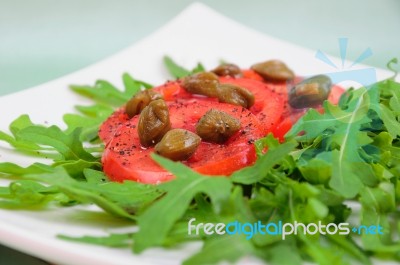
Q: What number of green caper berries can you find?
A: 9